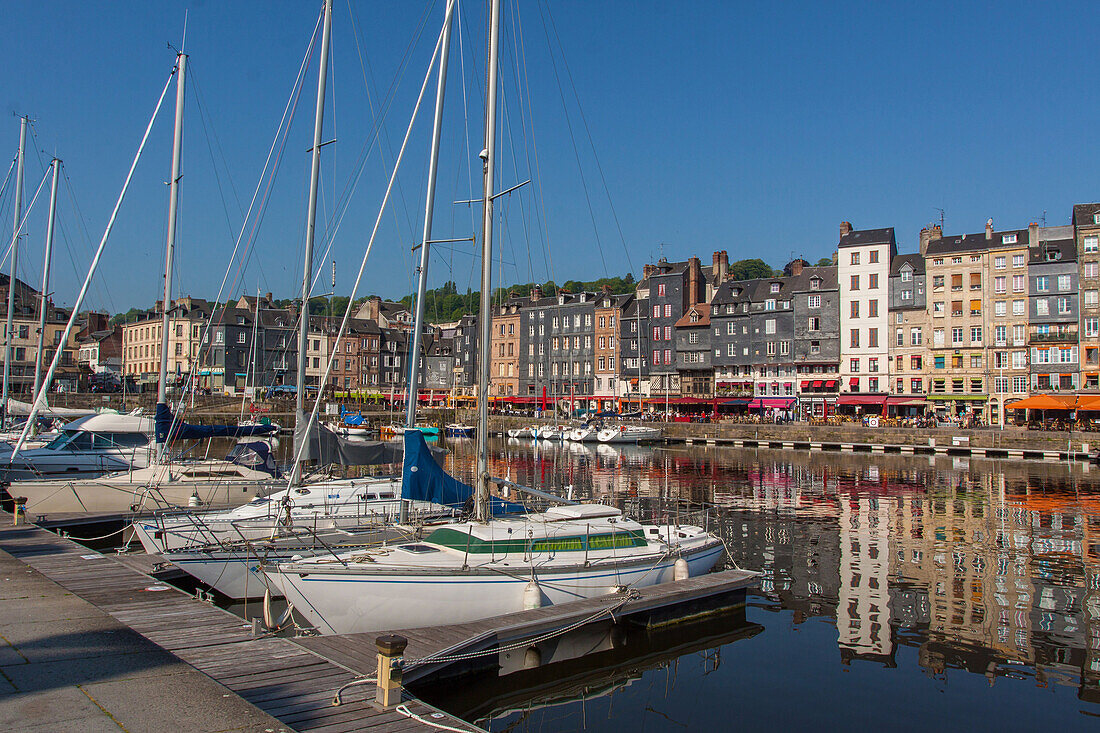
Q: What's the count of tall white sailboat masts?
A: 6